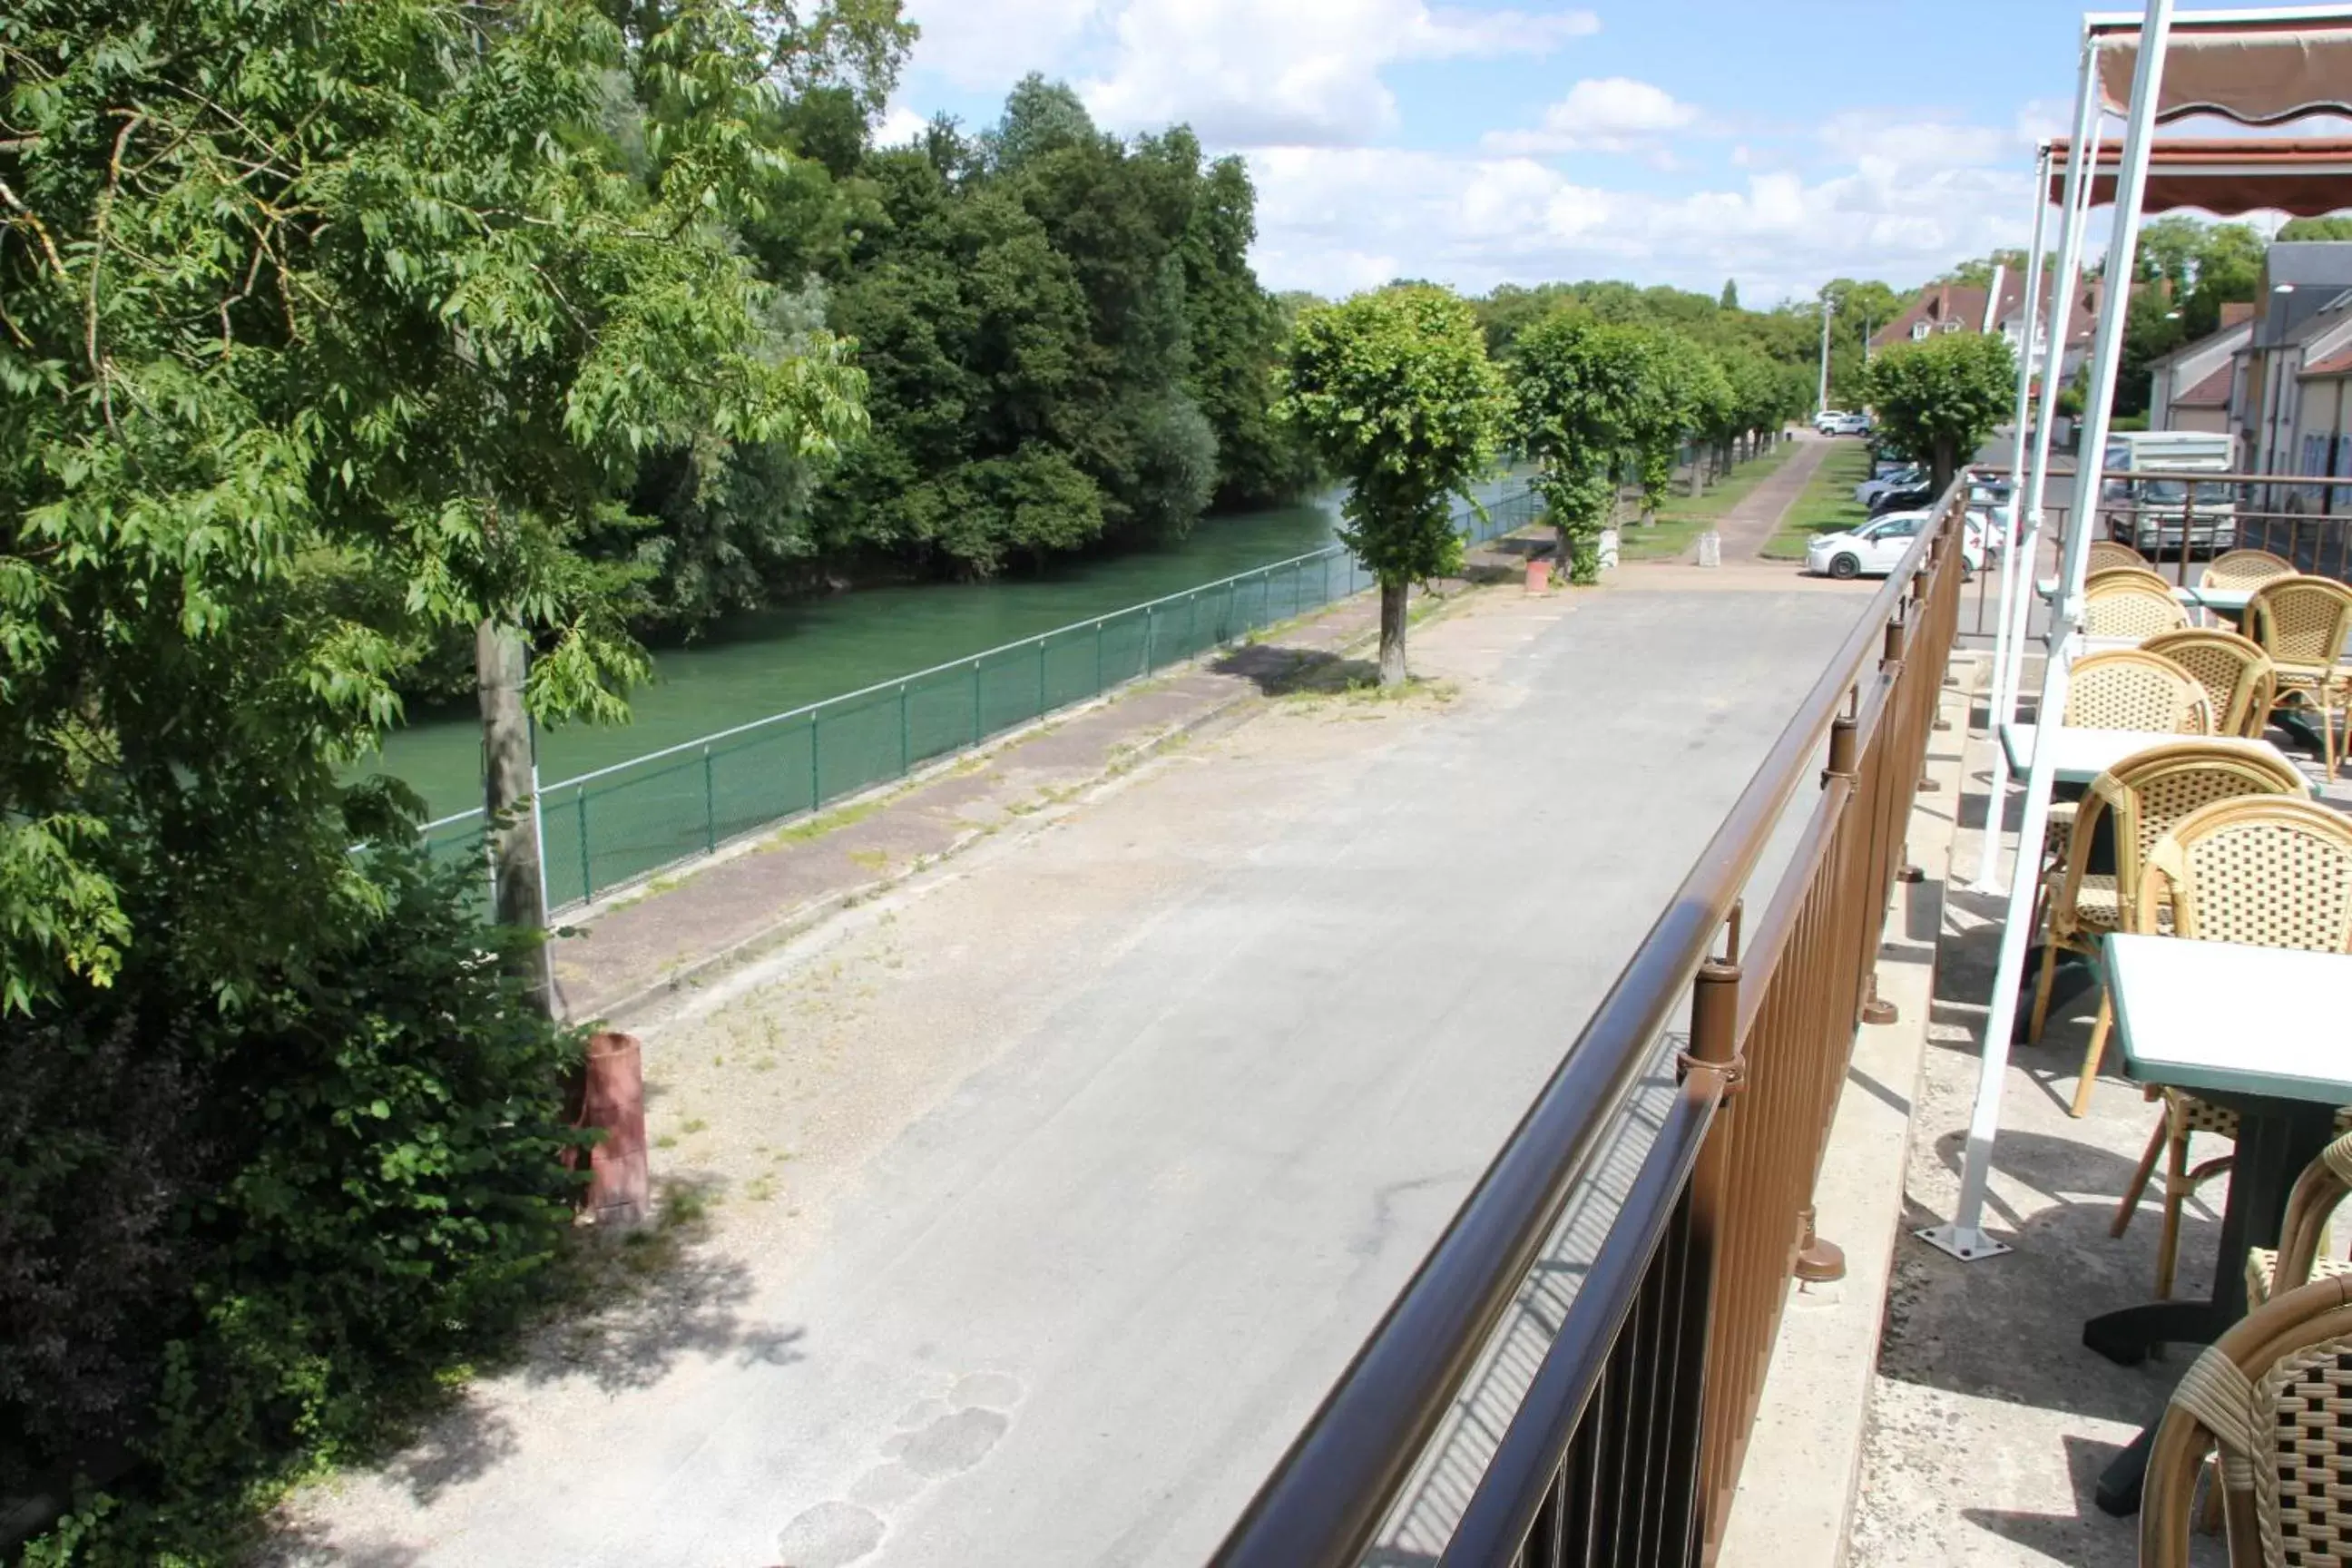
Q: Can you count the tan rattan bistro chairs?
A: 11